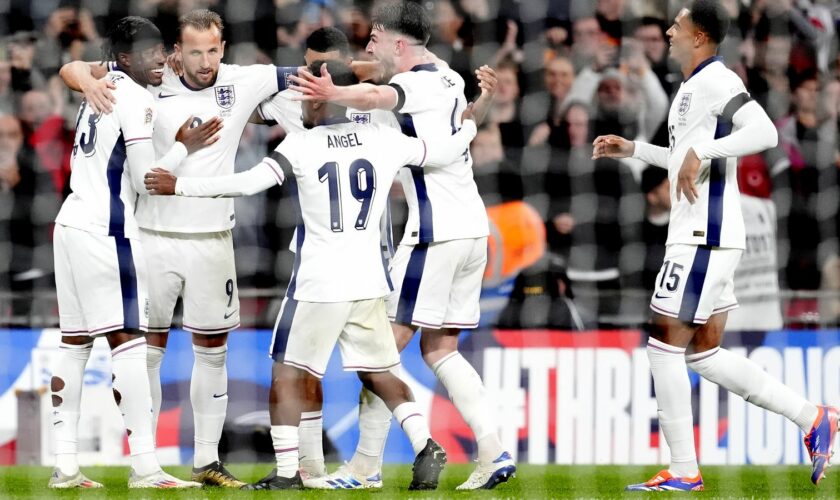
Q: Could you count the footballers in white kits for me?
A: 6